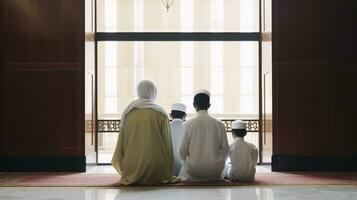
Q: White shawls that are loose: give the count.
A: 1